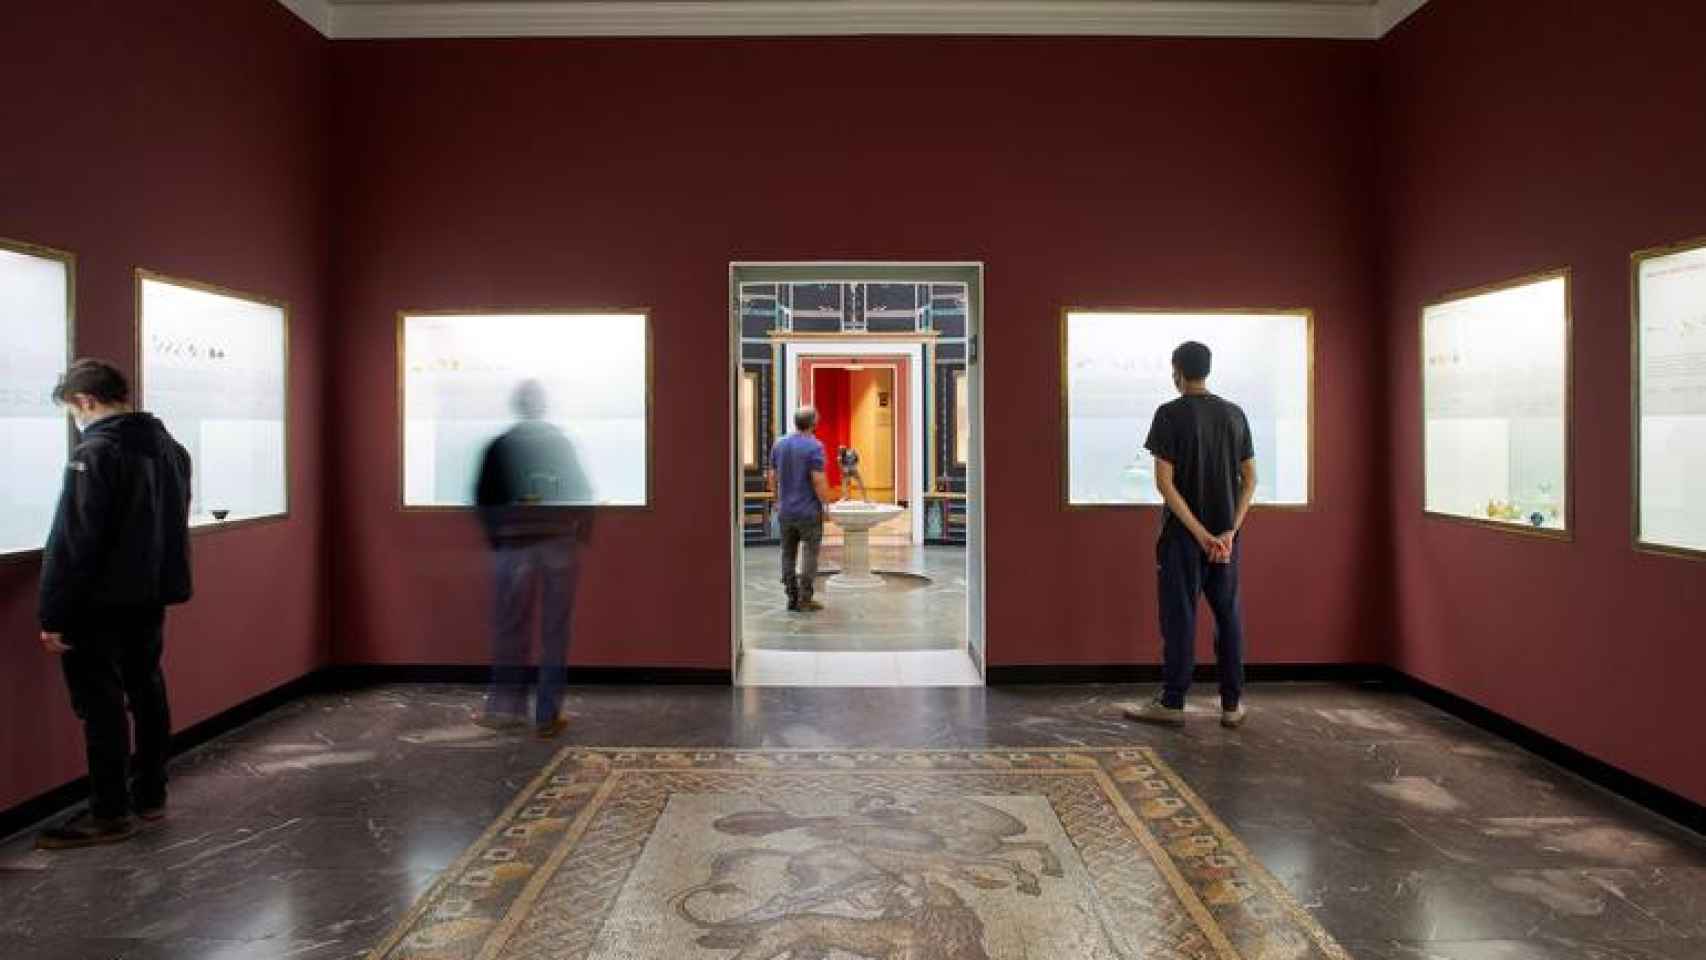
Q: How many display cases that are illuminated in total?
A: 6